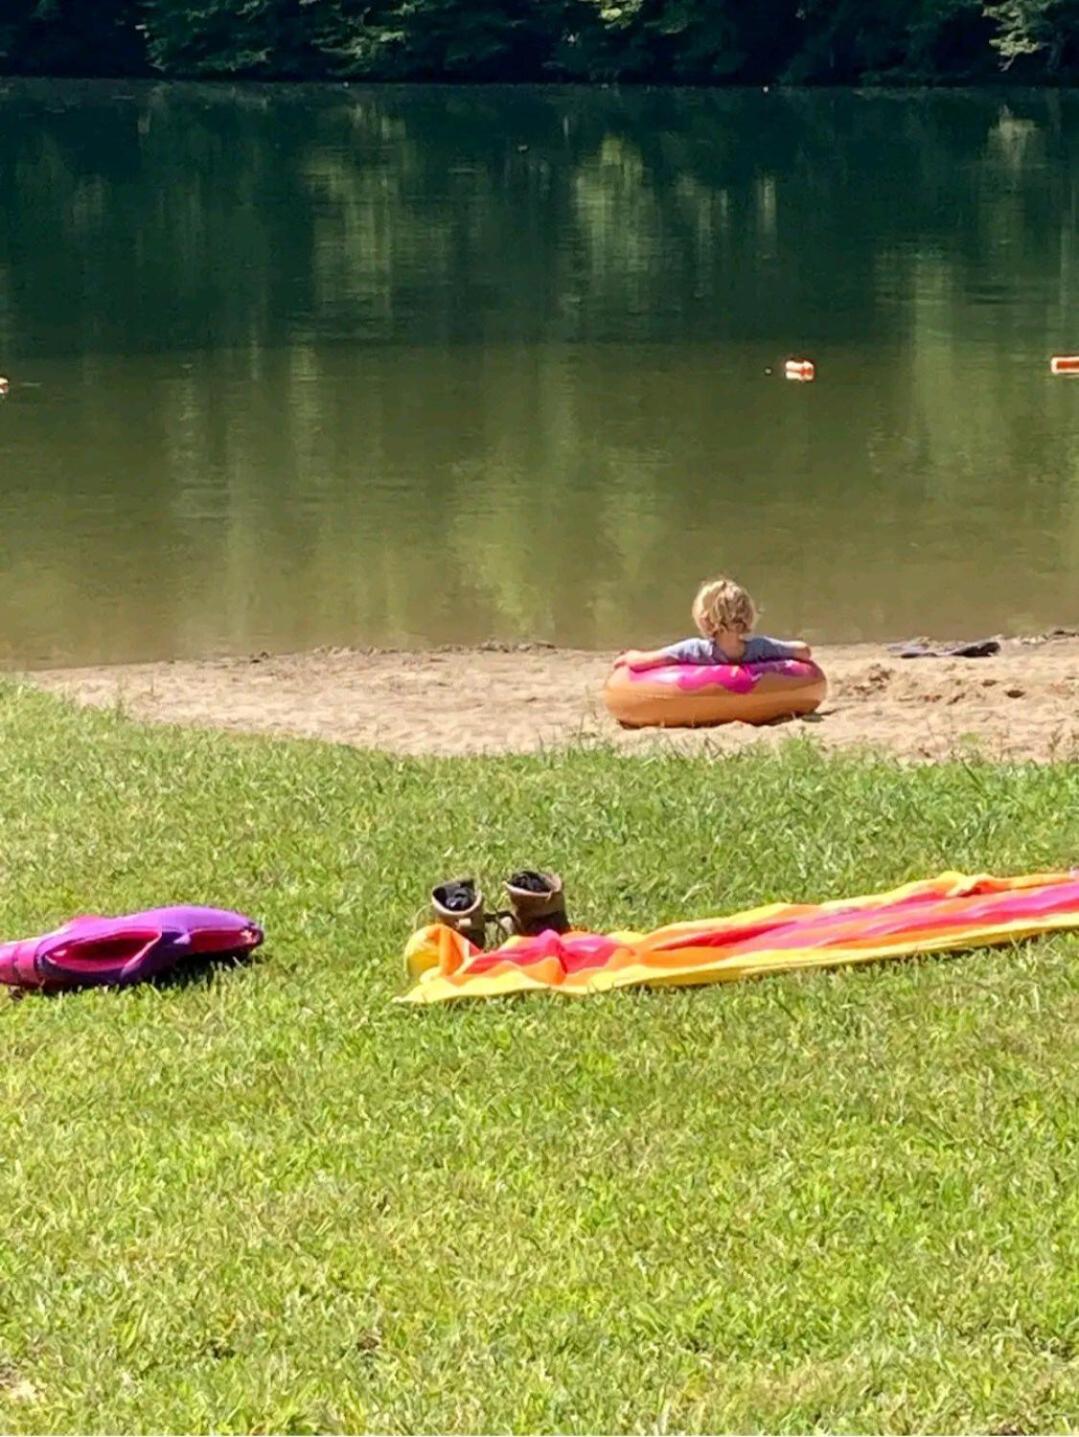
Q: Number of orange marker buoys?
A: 3